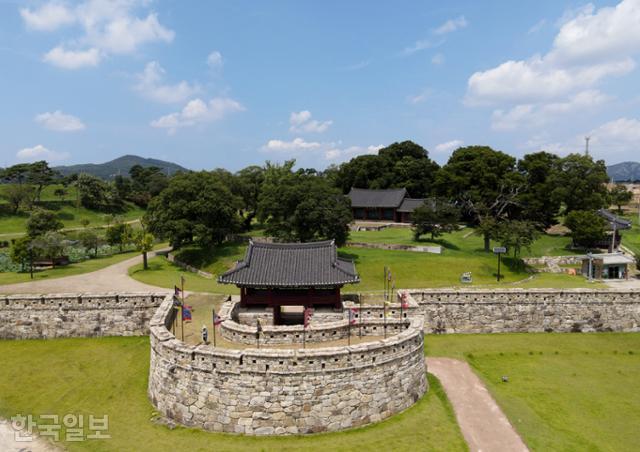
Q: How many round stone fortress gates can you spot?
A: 1